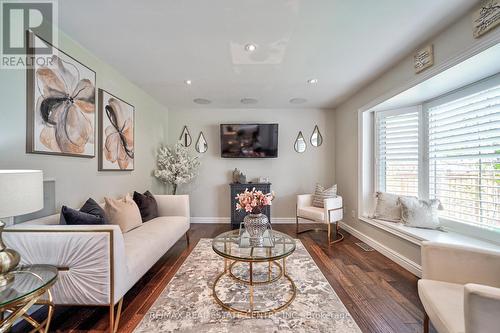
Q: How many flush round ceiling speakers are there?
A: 3